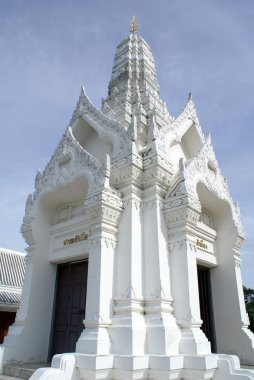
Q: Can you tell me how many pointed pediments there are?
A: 4